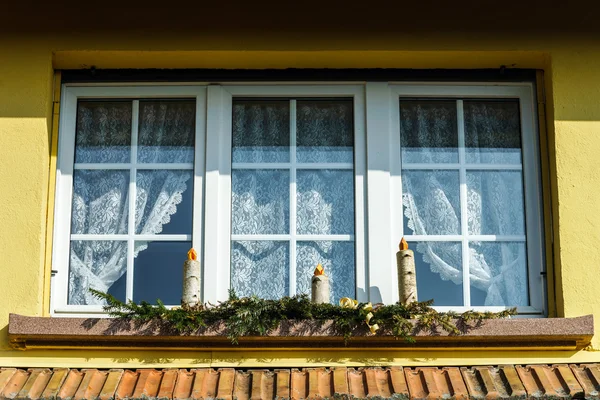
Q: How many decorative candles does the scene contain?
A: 3